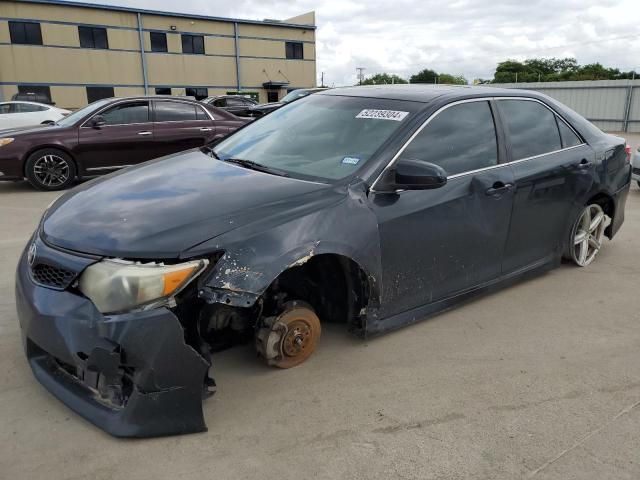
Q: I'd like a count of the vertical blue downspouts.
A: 2